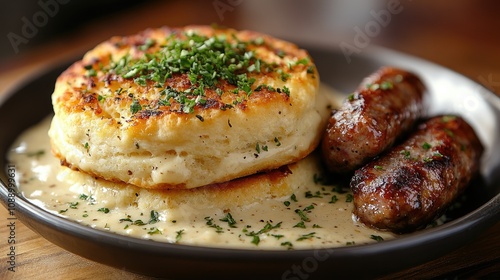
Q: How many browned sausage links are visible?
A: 2